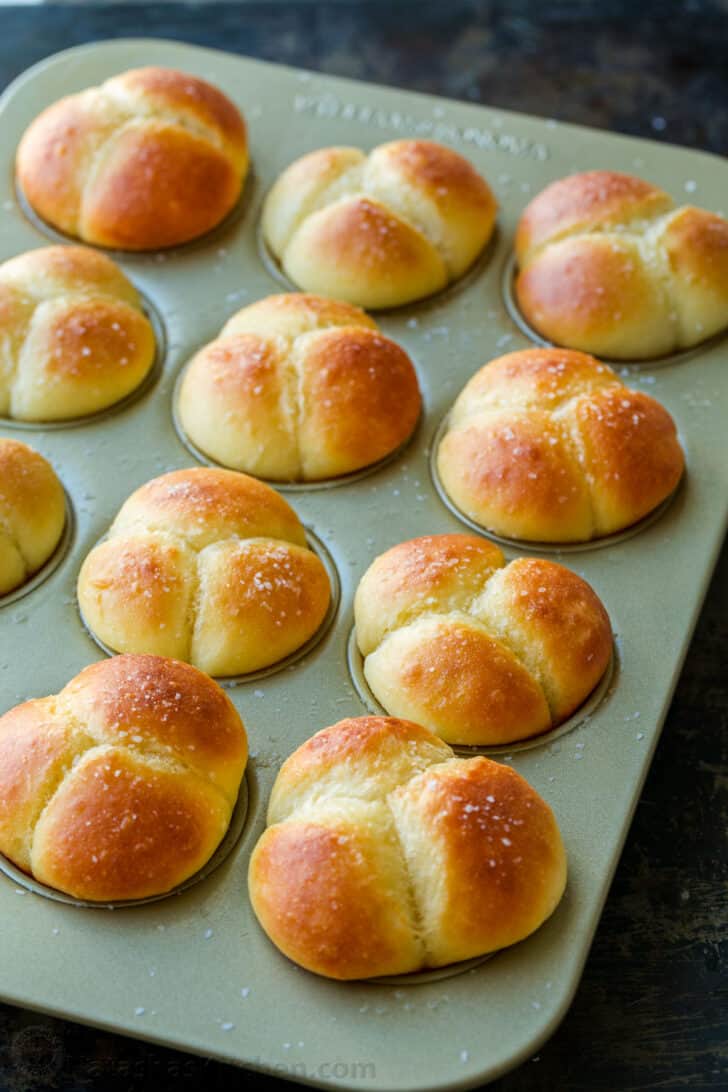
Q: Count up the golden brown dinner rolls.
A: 11